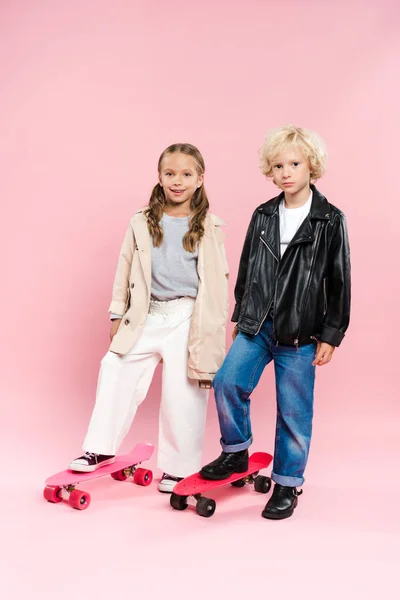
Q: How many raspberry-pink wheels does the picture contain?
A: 4